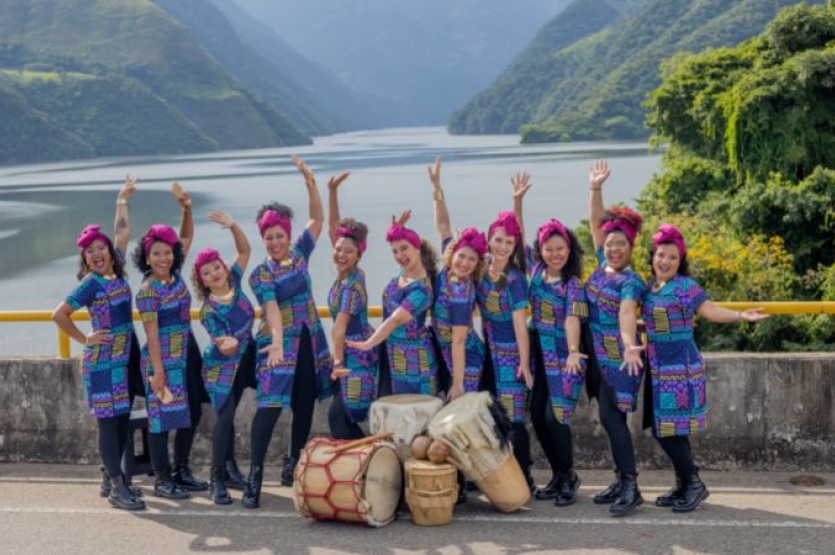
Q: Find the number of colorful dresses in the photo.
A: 11